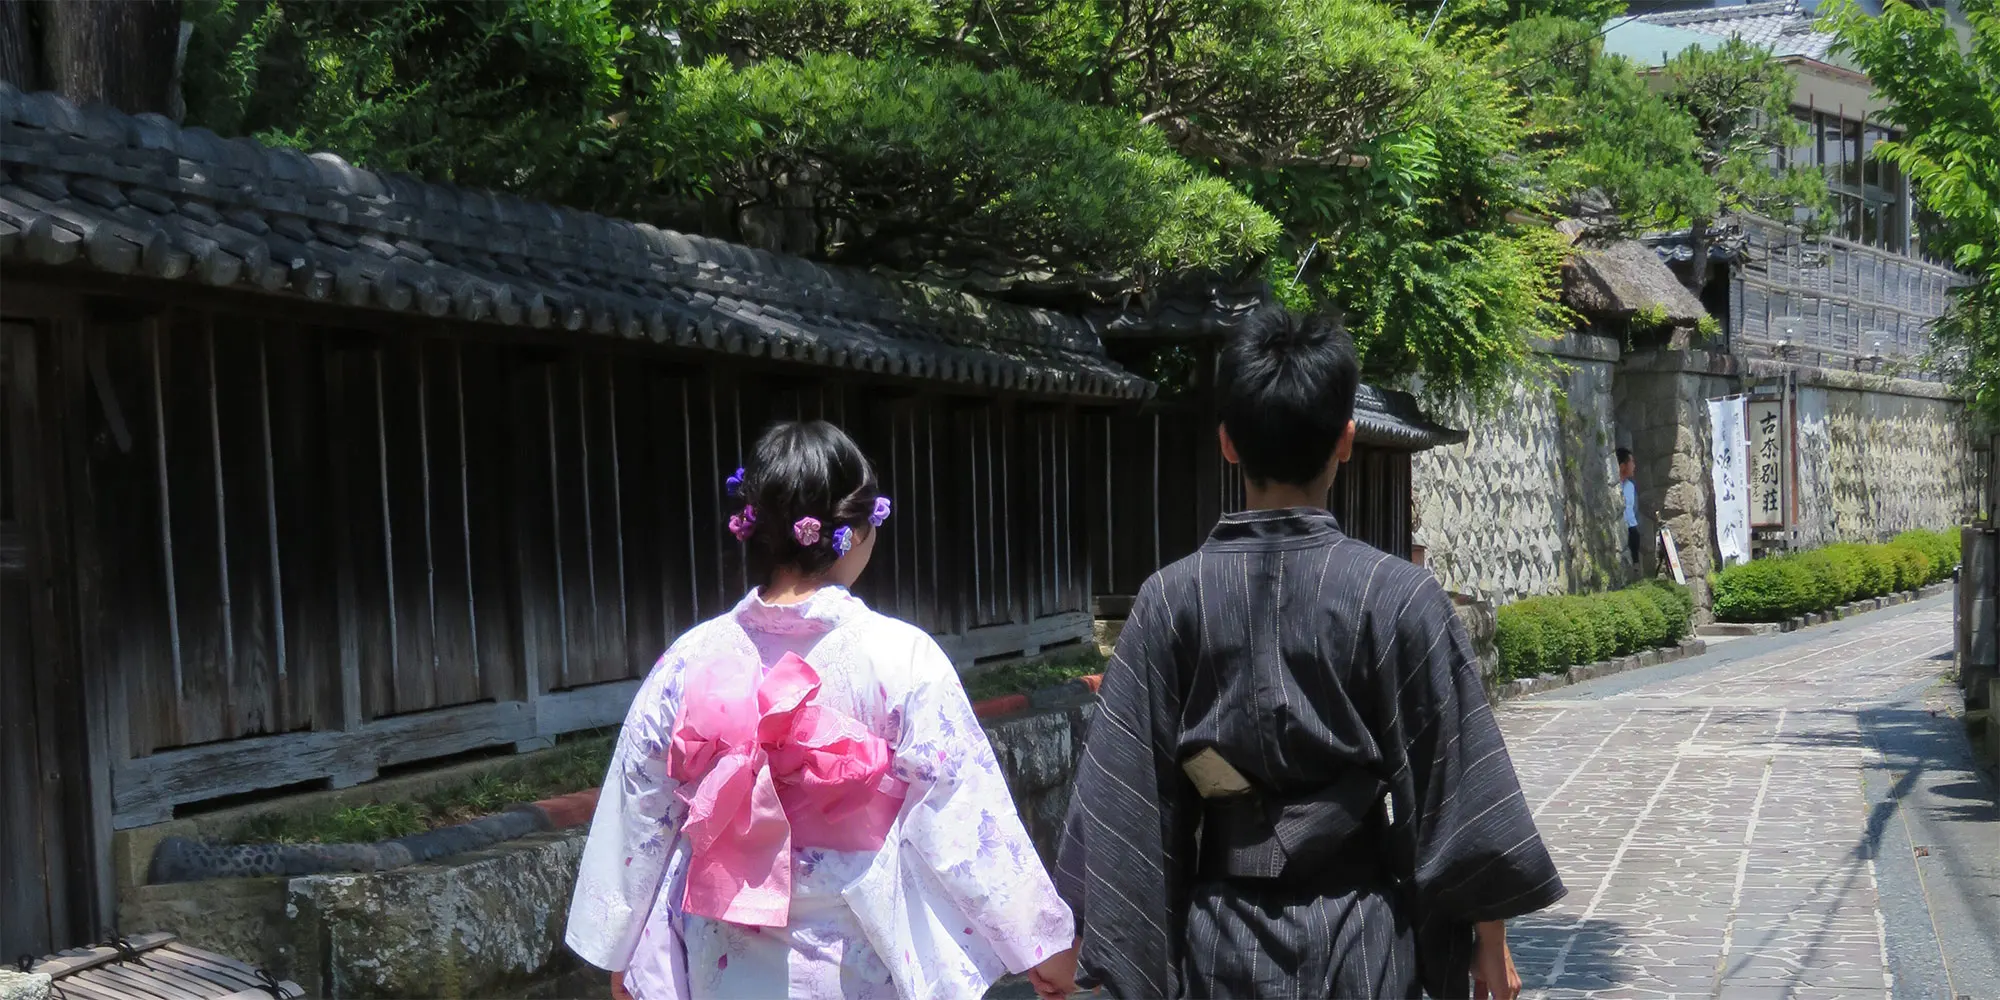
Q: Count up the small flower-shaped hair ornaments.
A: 5